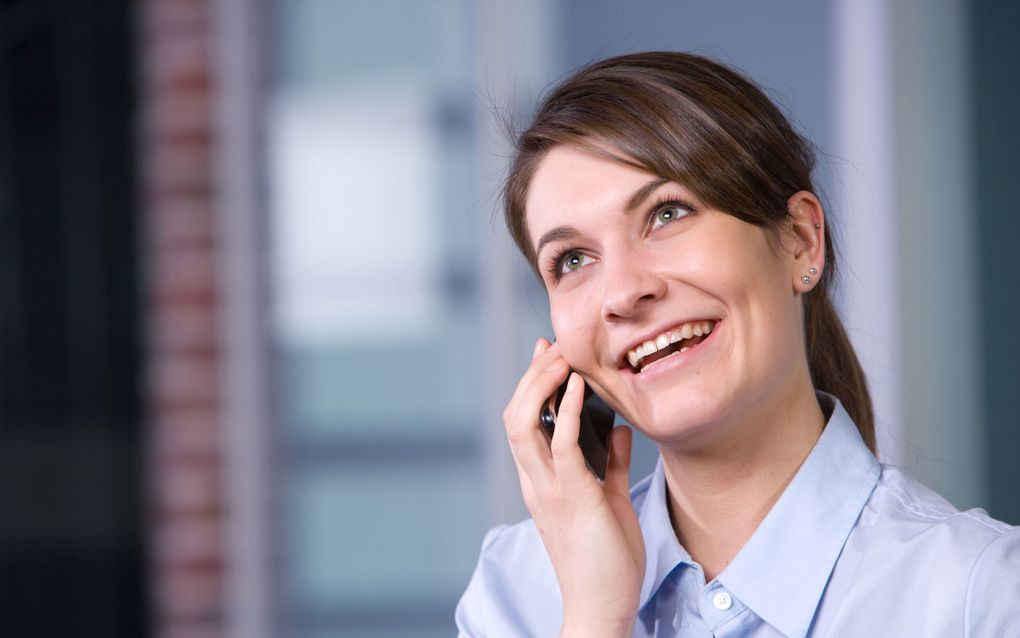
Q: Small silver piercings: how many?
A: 3